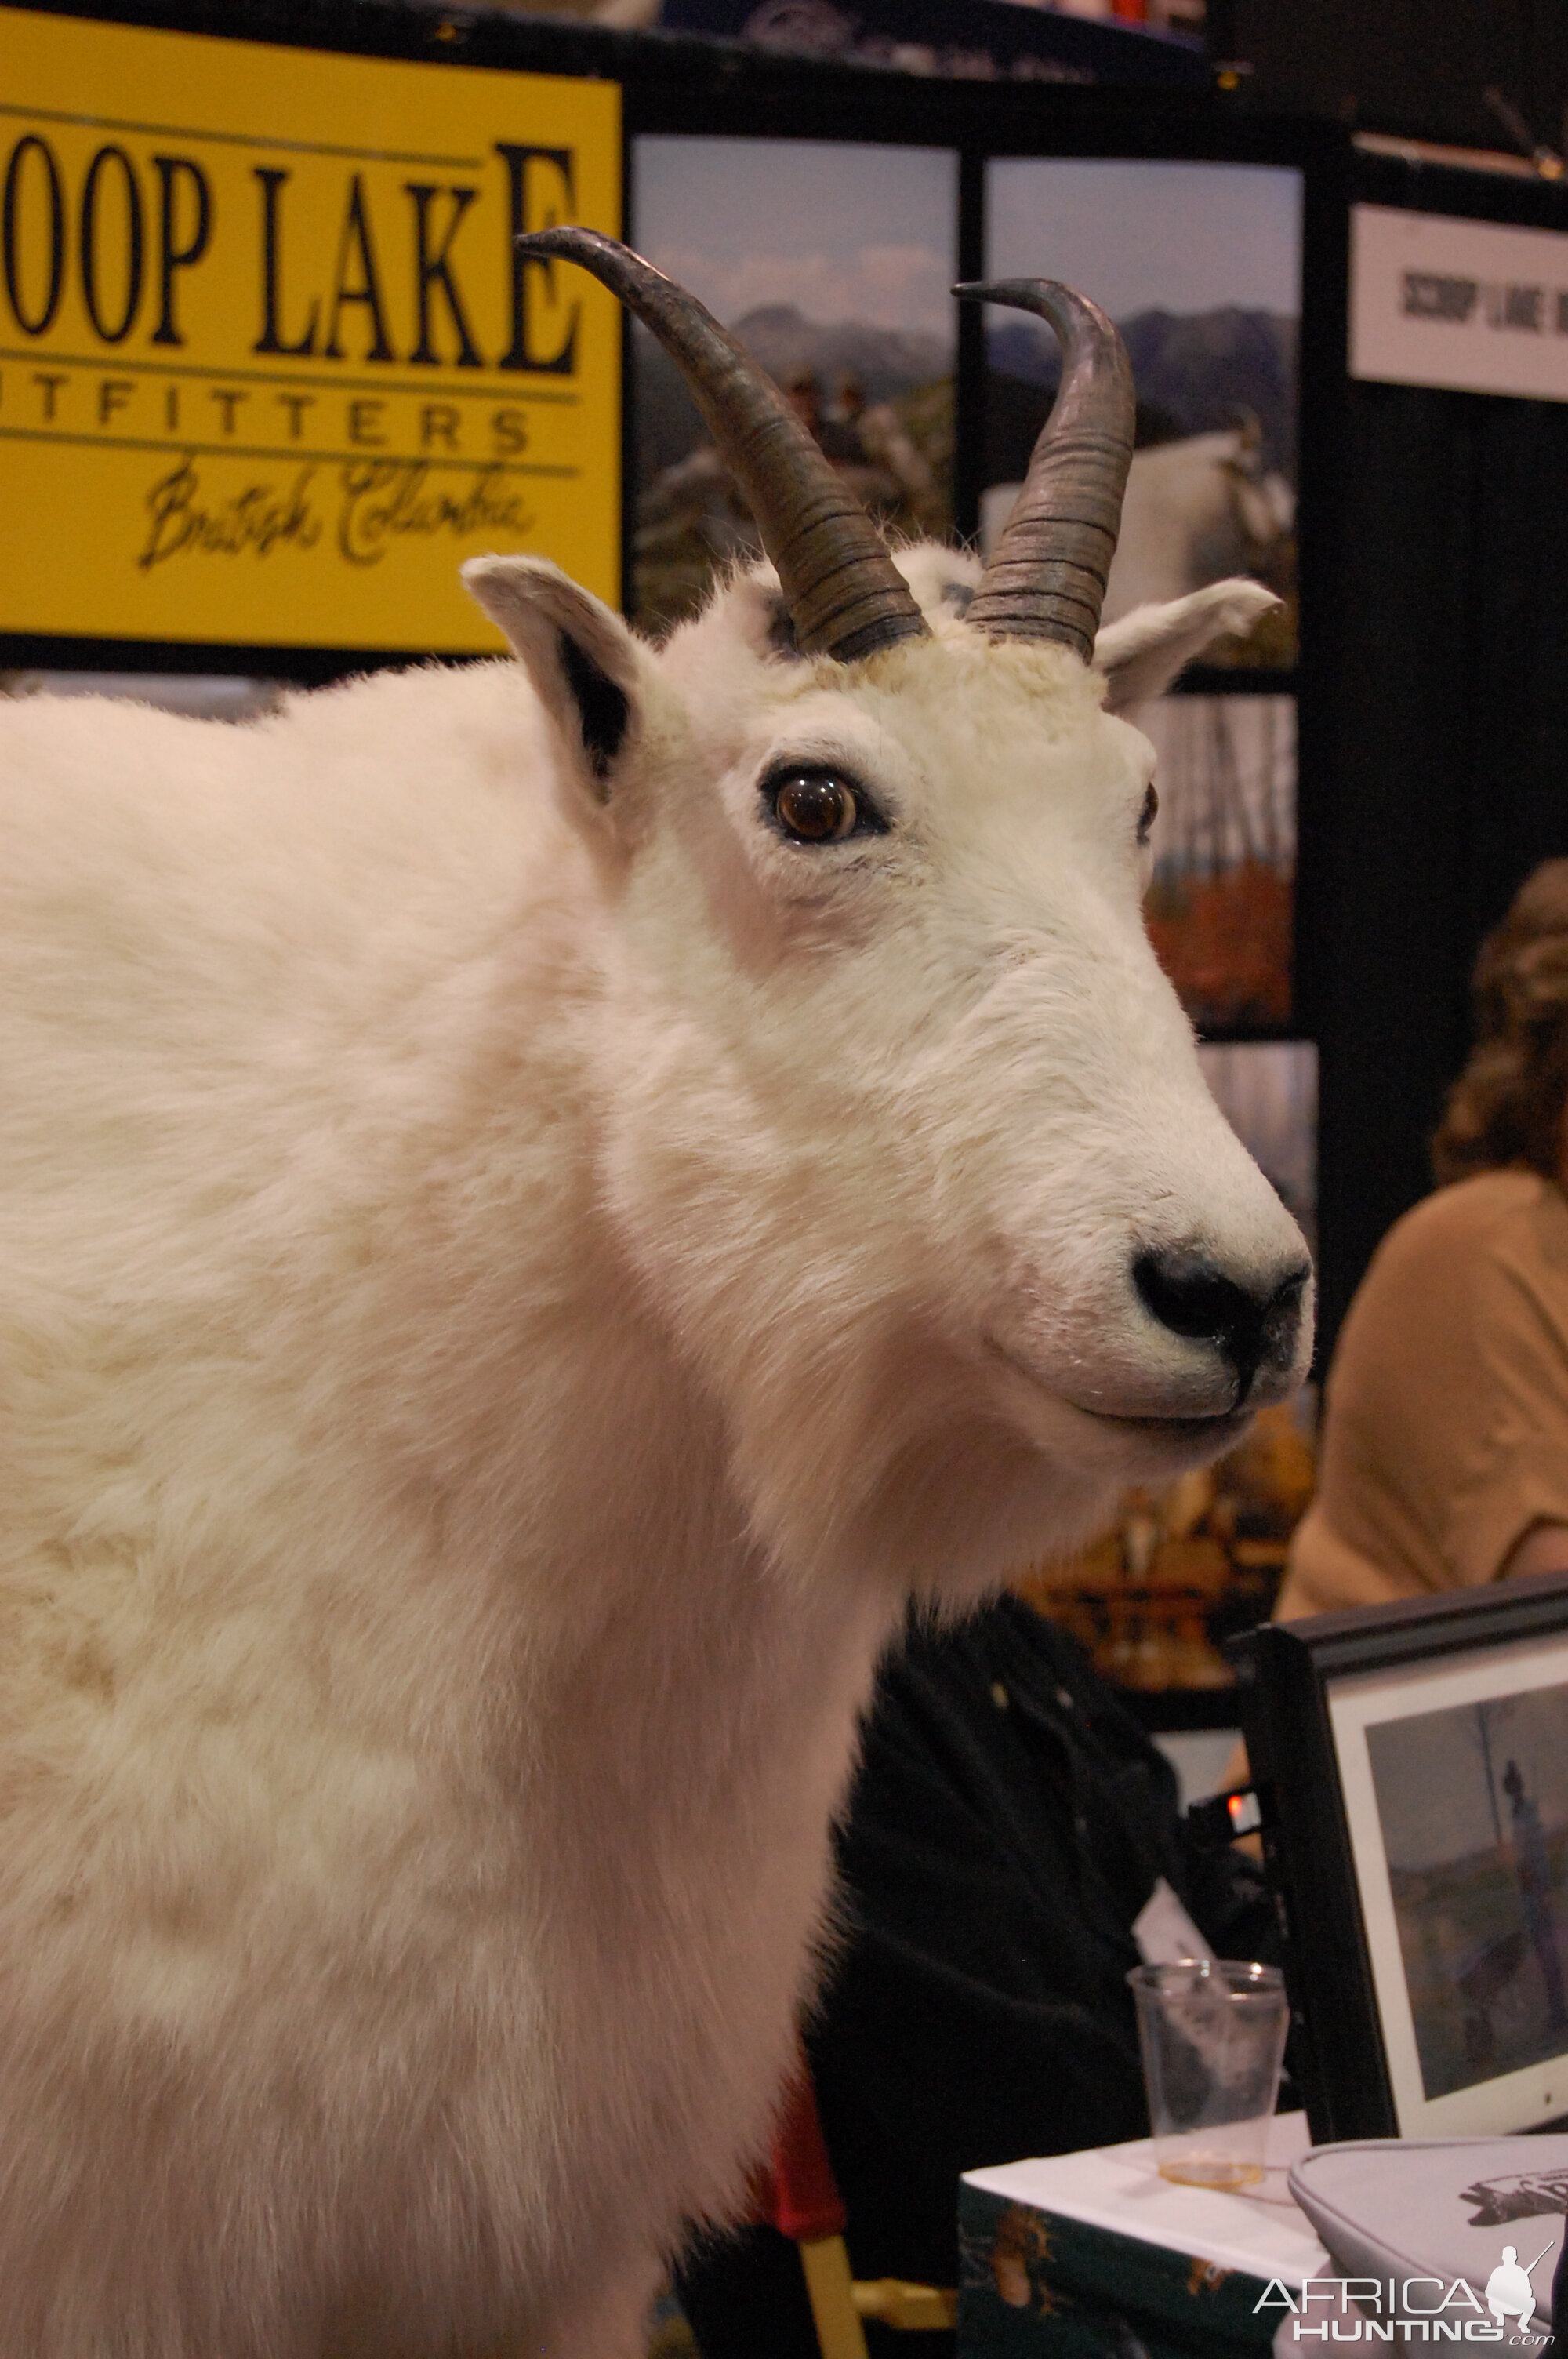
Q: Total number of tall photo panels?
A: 2